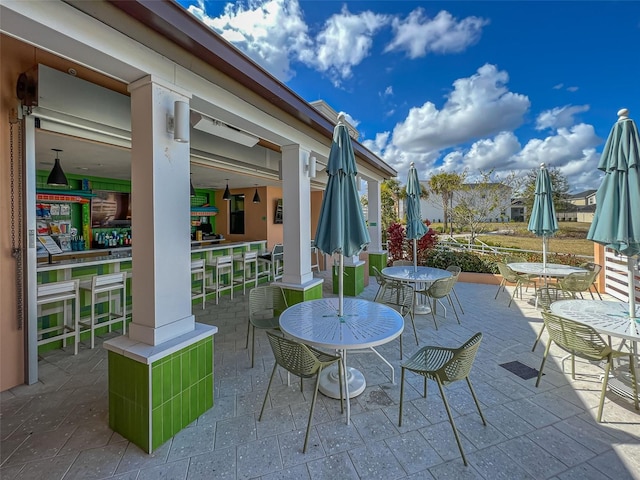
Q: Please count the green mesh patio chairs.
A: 14